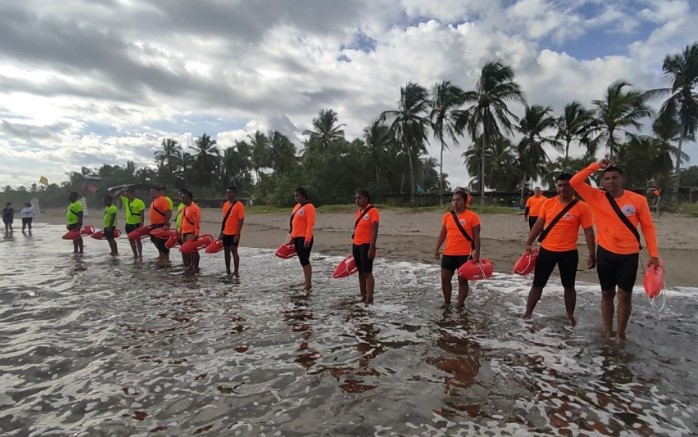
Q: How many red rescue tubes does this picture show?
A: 12